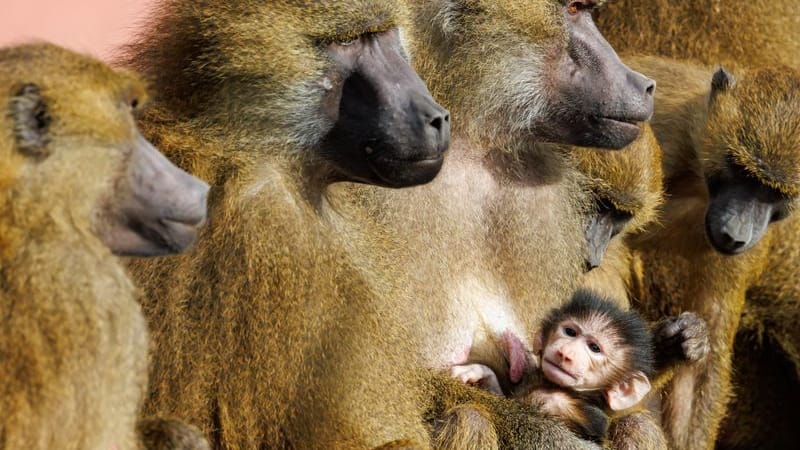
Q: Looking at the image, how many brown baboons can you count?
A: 5